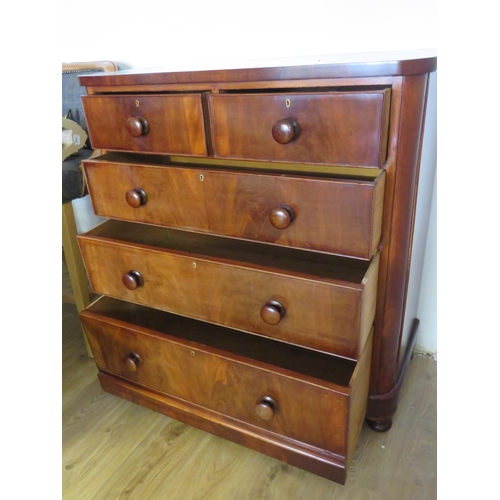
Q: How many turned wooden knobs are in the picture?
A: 8